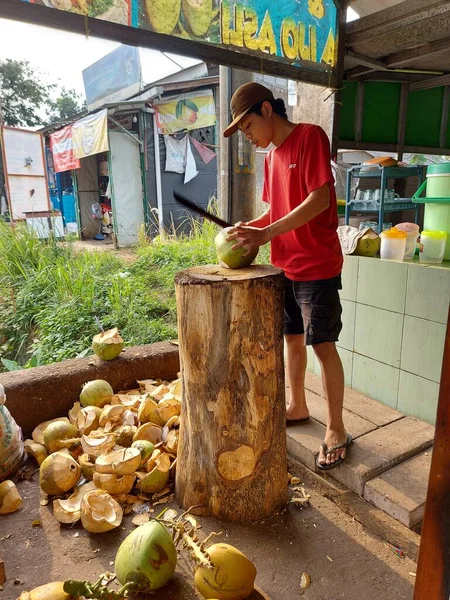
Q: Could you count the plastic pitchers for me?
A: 3